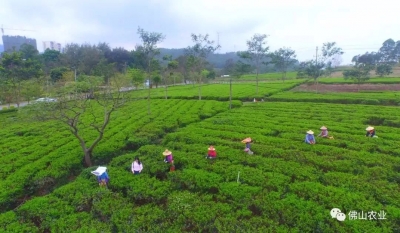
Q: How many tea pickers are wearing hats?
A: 7